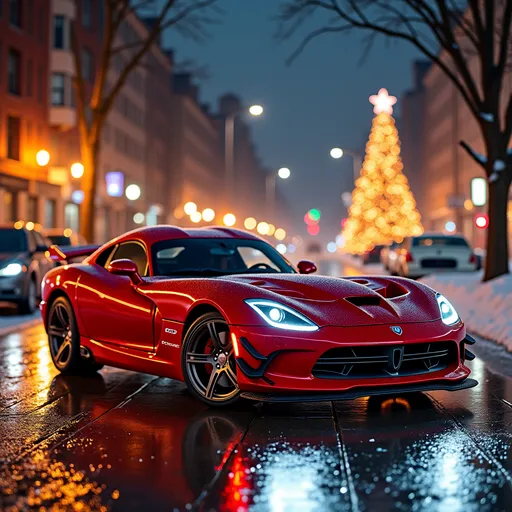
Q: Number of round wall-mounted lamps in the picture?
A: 2